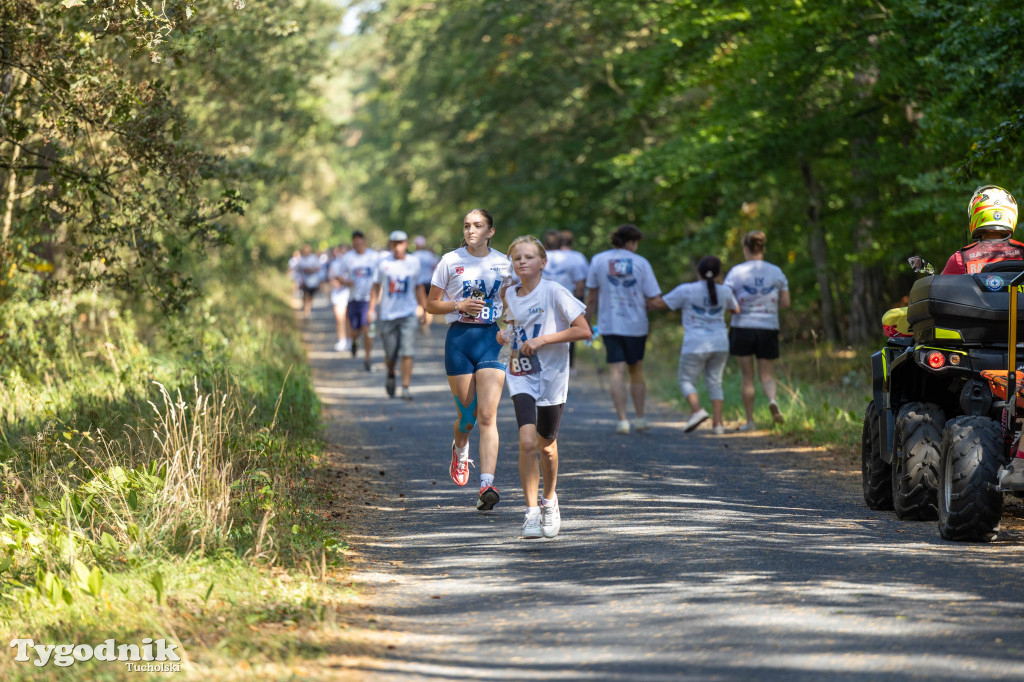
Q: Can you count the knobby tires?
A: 3